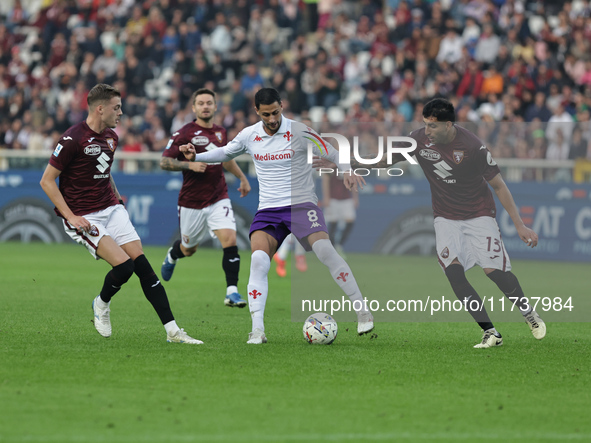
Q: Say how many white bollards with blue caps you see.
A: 0